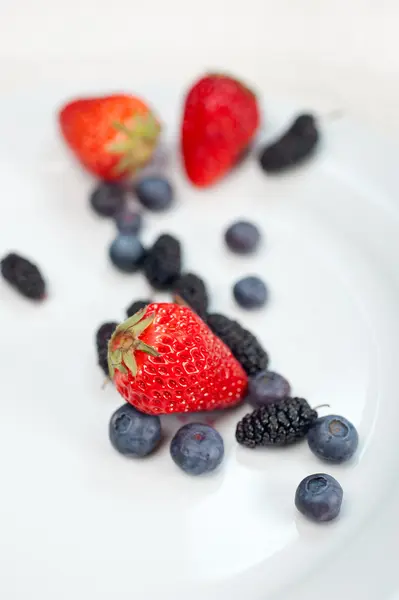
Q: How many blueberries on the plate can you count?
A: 11